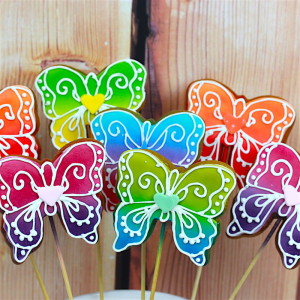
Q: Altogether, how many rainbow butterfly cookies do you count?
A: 7